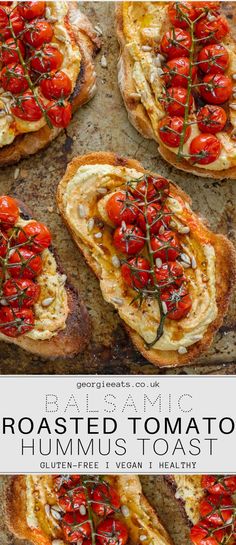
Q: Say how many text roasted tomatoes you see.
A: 1